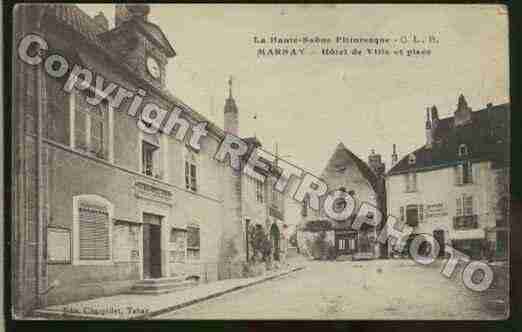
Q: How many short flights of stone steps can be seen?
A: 1